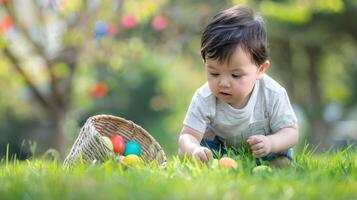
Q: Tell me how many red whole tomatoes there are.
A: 0